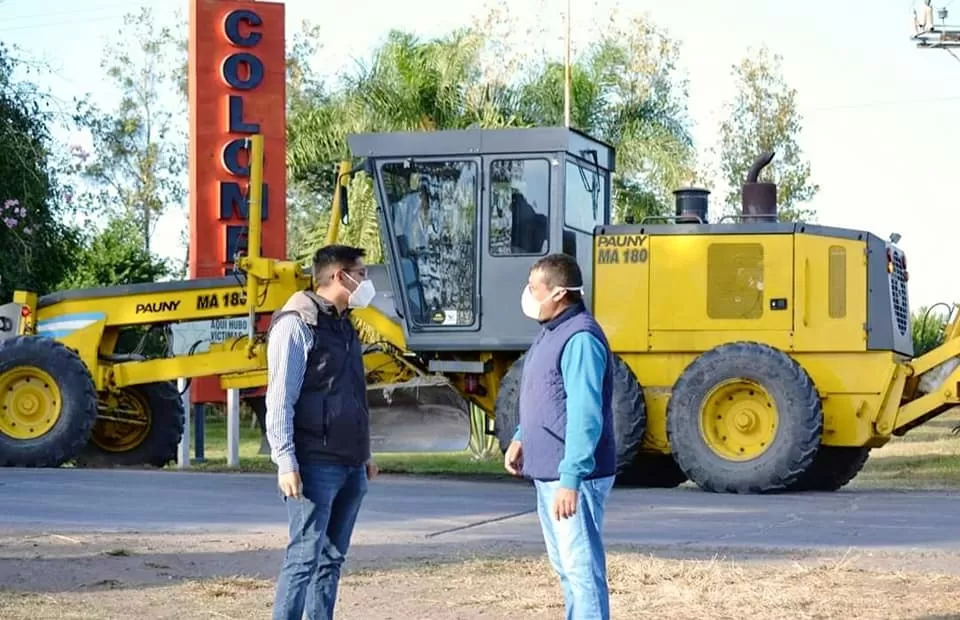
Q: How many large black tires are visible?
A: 6